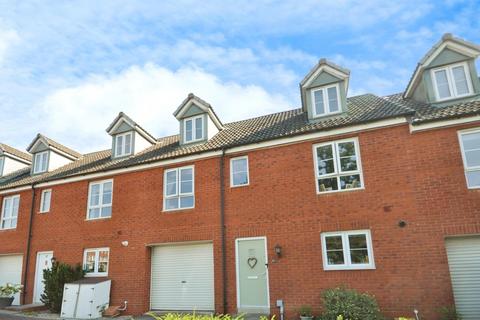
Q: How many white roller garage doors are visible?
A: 3